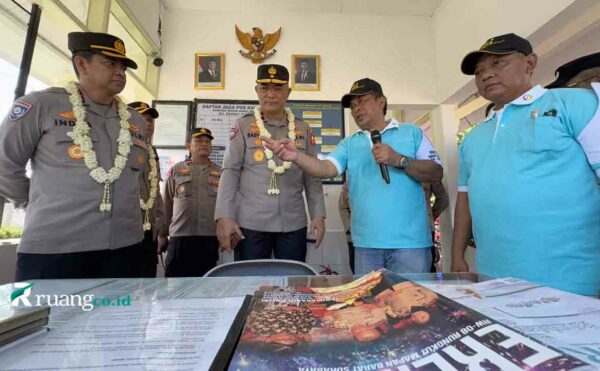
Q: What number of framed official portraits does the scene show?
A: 2